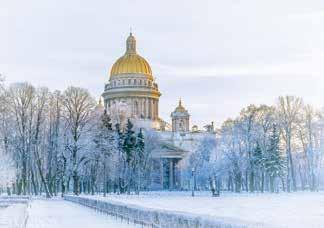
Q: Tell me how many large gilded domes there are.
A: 1